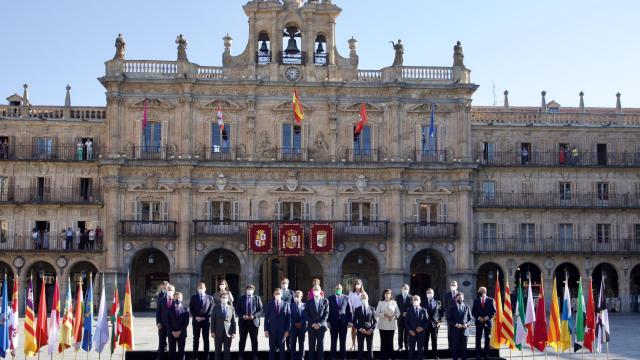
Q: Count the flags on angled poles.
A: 5